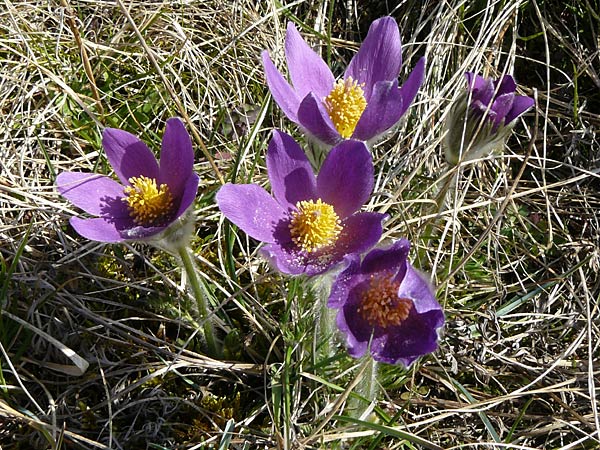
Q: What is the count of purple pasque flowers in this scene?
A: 5